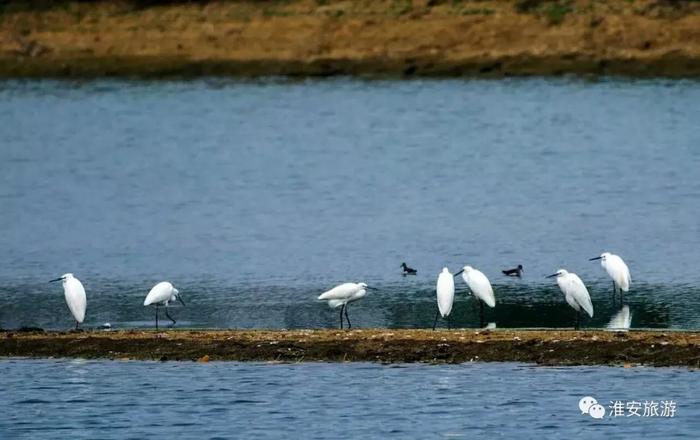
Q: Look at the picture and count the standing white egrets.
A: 7